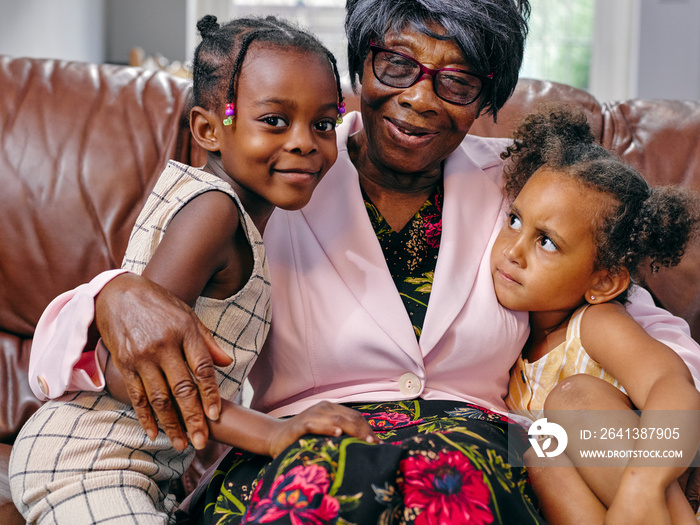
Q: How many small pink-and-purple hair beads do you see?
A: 4